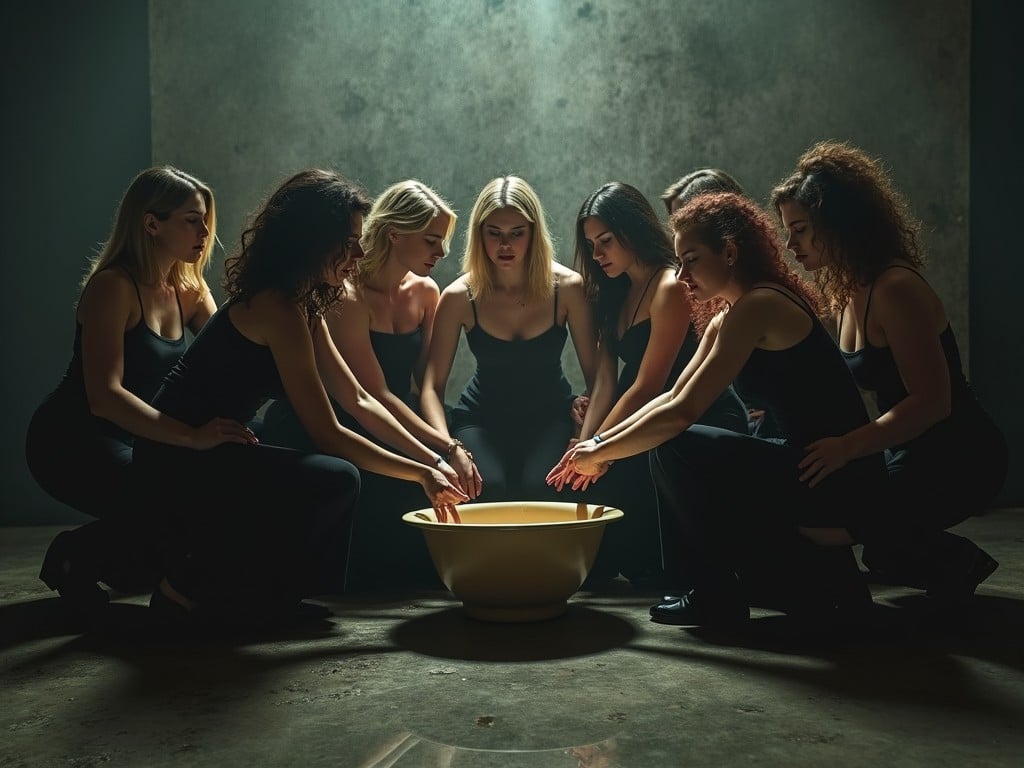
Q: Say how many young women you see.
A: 8